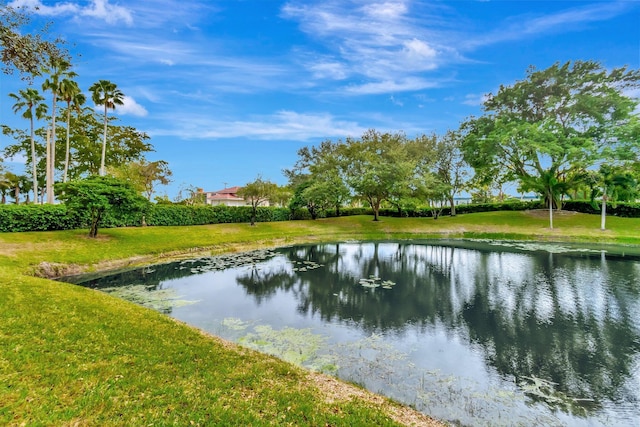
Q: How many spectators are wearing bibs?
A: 0